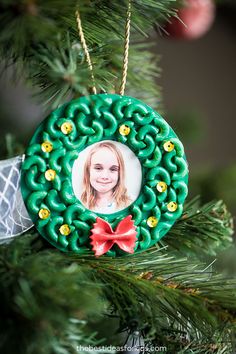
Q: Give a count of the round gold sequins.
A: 10